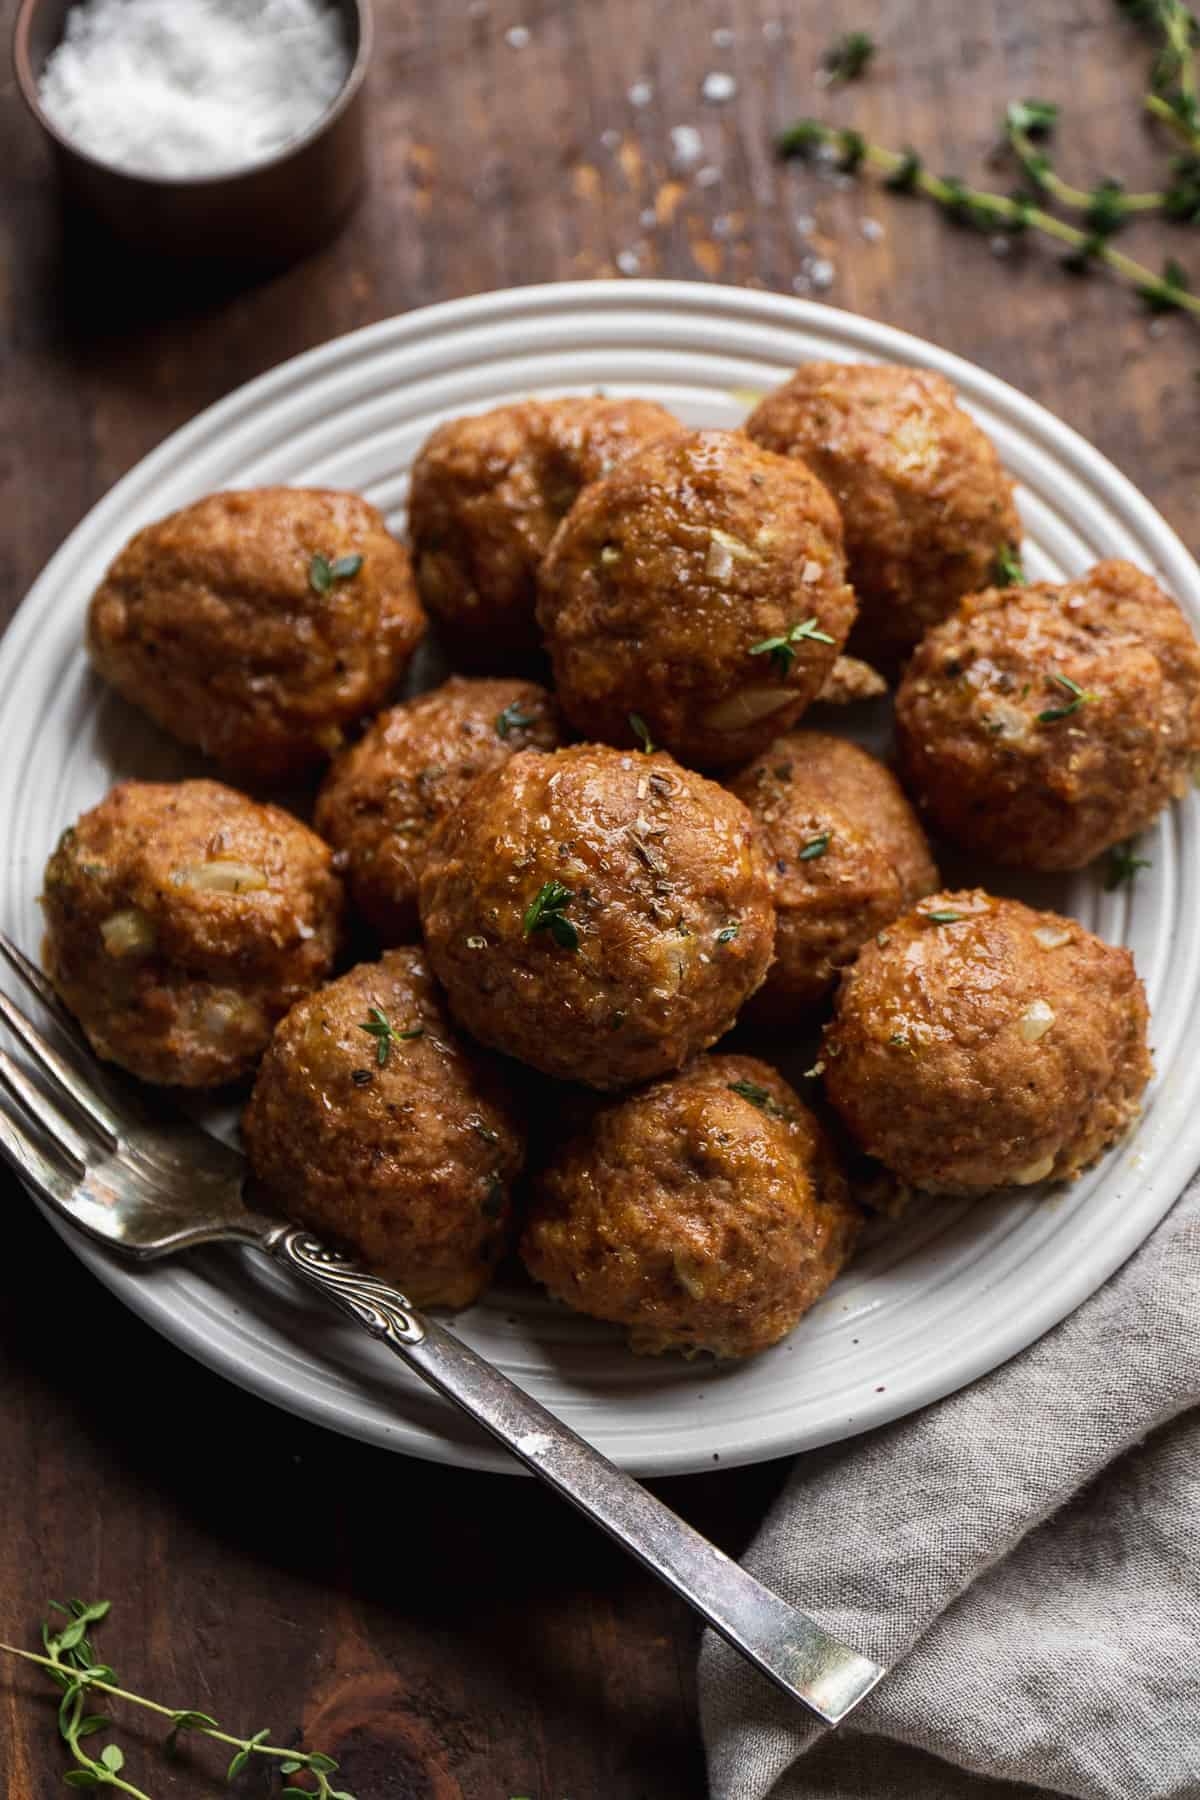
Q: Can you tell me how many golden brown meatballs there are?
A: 12